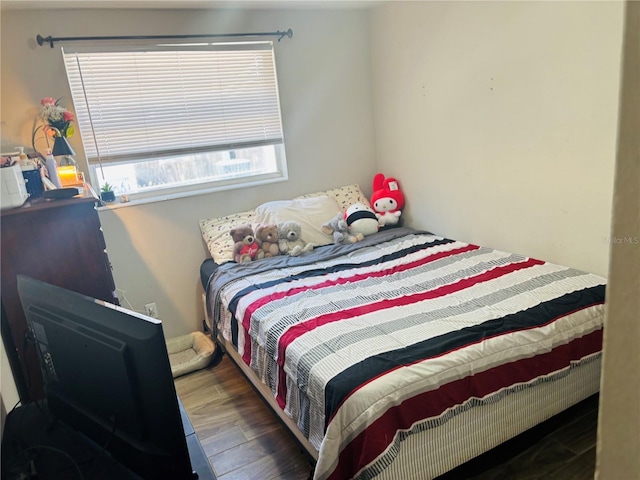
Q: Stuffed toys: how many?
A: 6